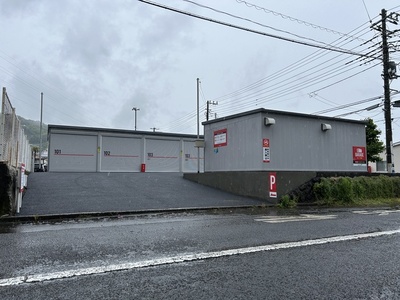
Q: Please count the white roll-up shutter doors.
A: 4